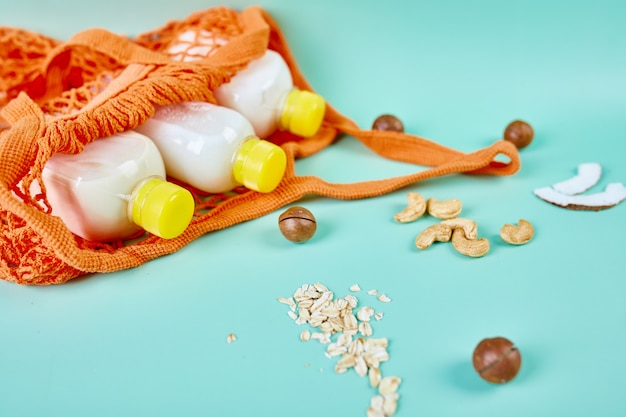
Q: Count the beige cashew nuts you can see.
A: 6